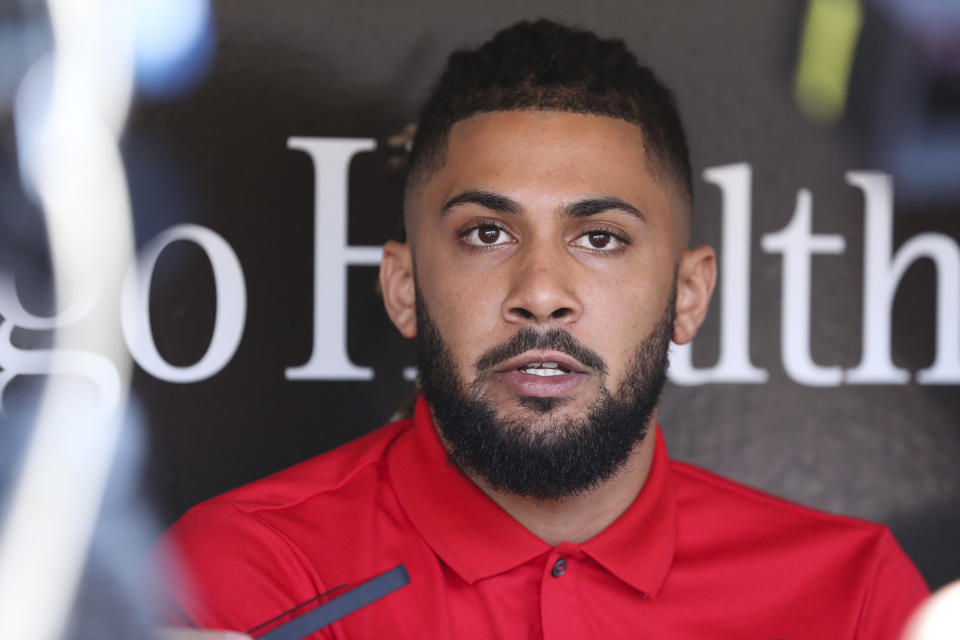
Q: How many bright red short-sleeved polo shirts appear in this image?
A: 1